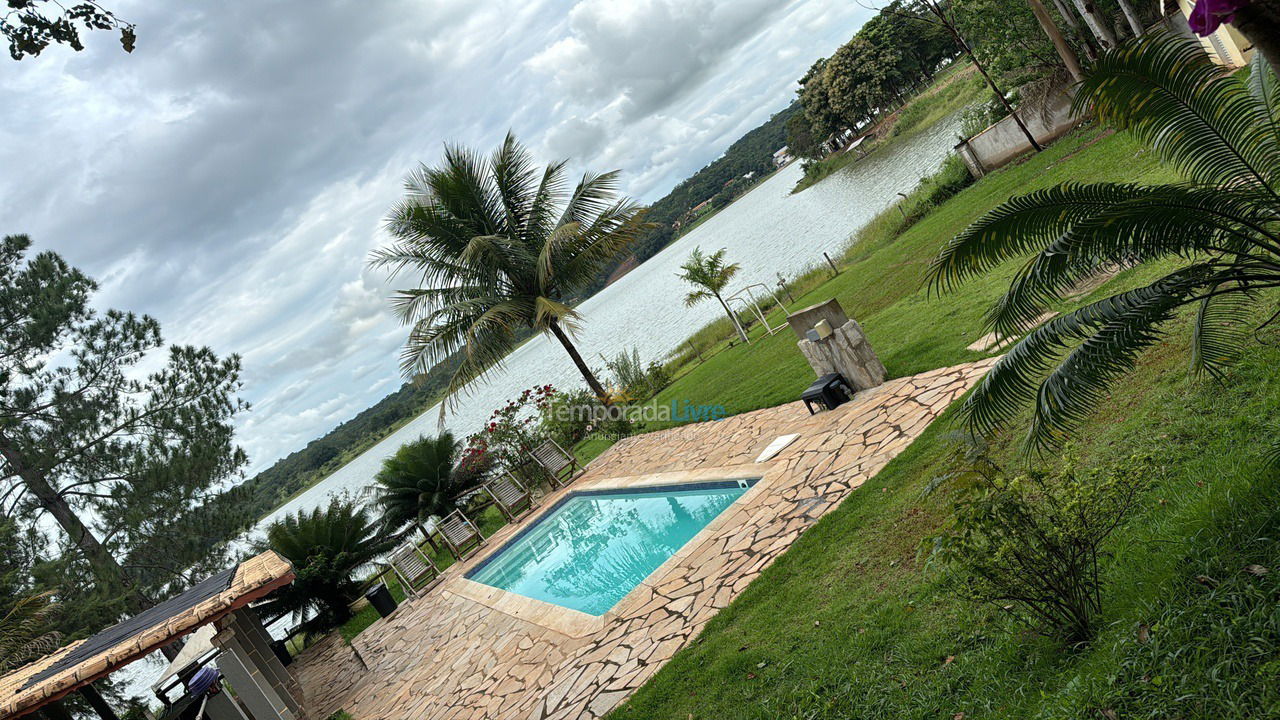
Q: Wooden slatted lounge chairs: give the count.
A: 4